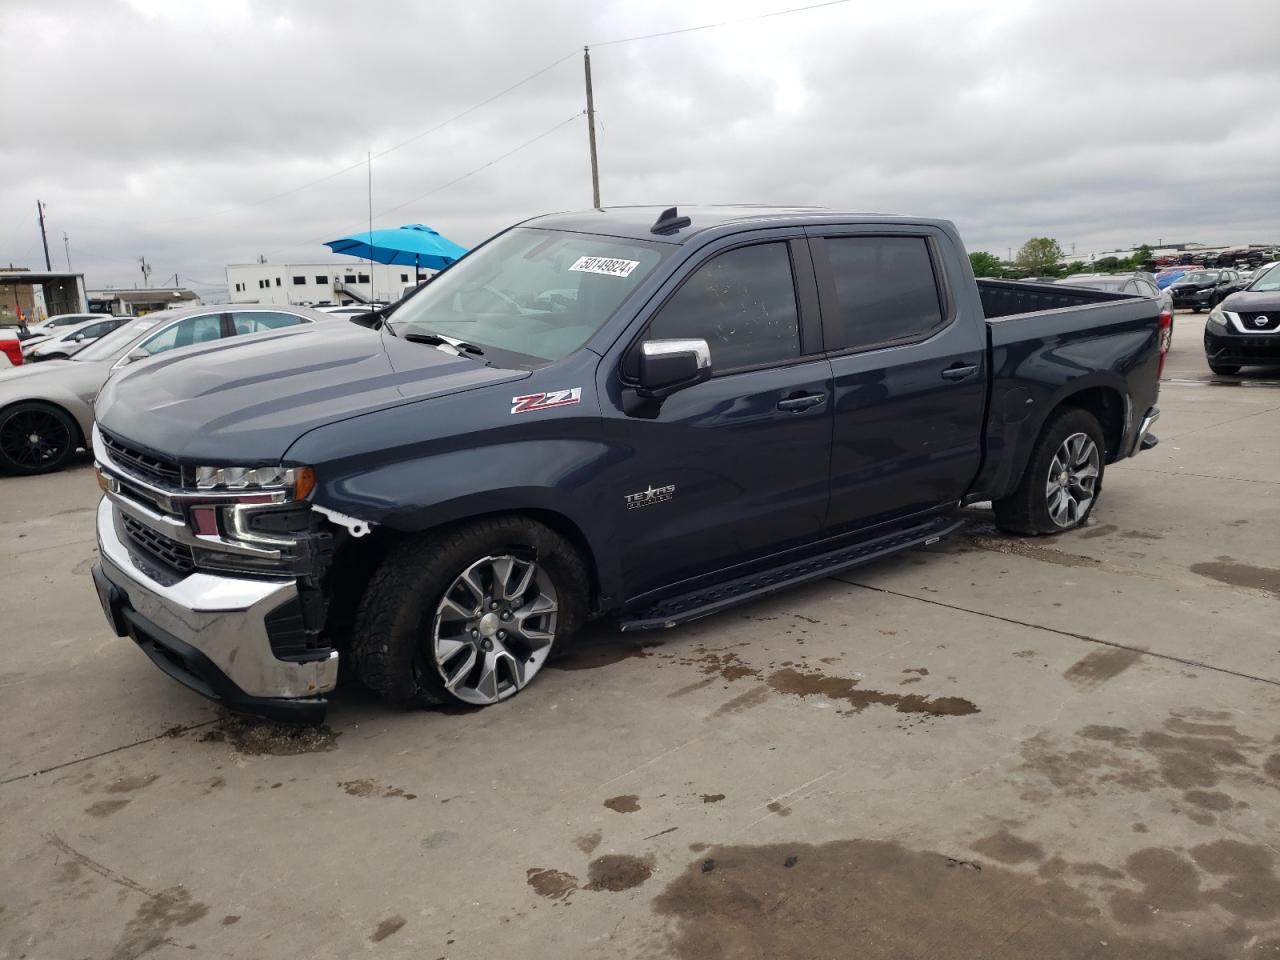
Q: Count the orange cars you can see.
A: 0